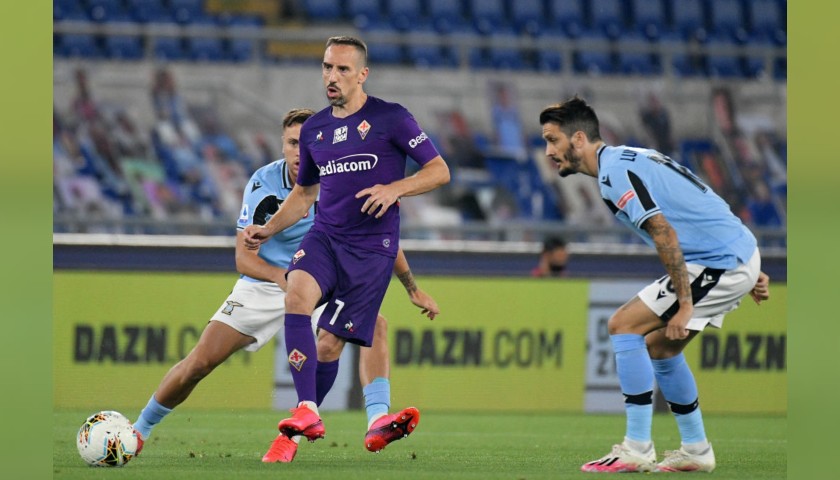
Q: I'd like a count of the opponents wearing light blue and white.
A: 2